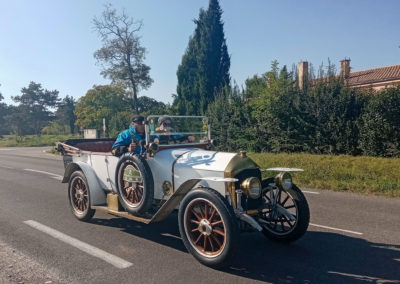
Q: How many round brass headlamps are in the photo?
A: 2